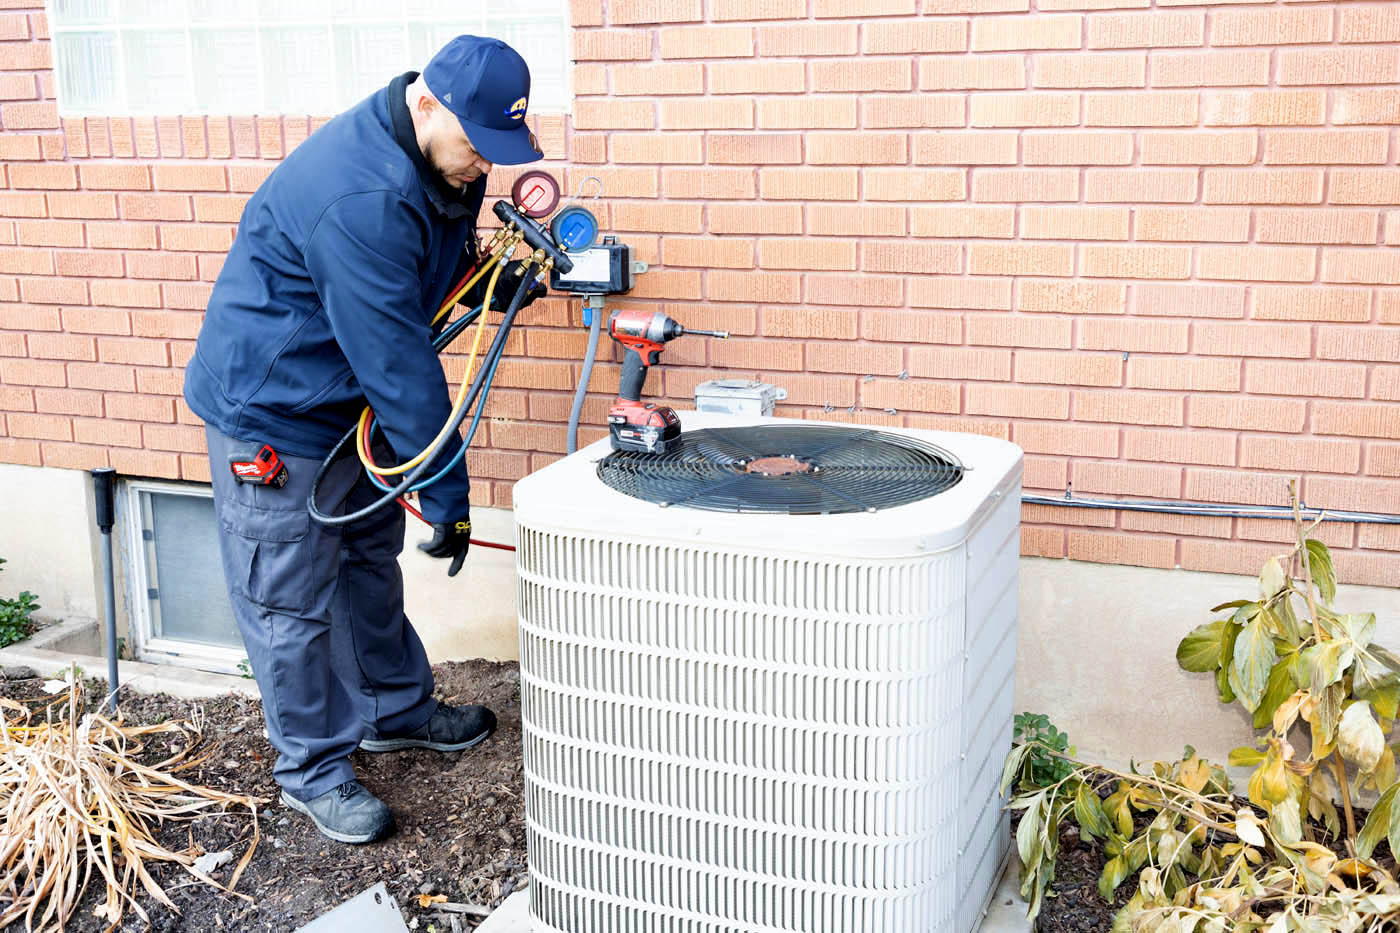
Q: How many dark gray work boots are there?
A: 2